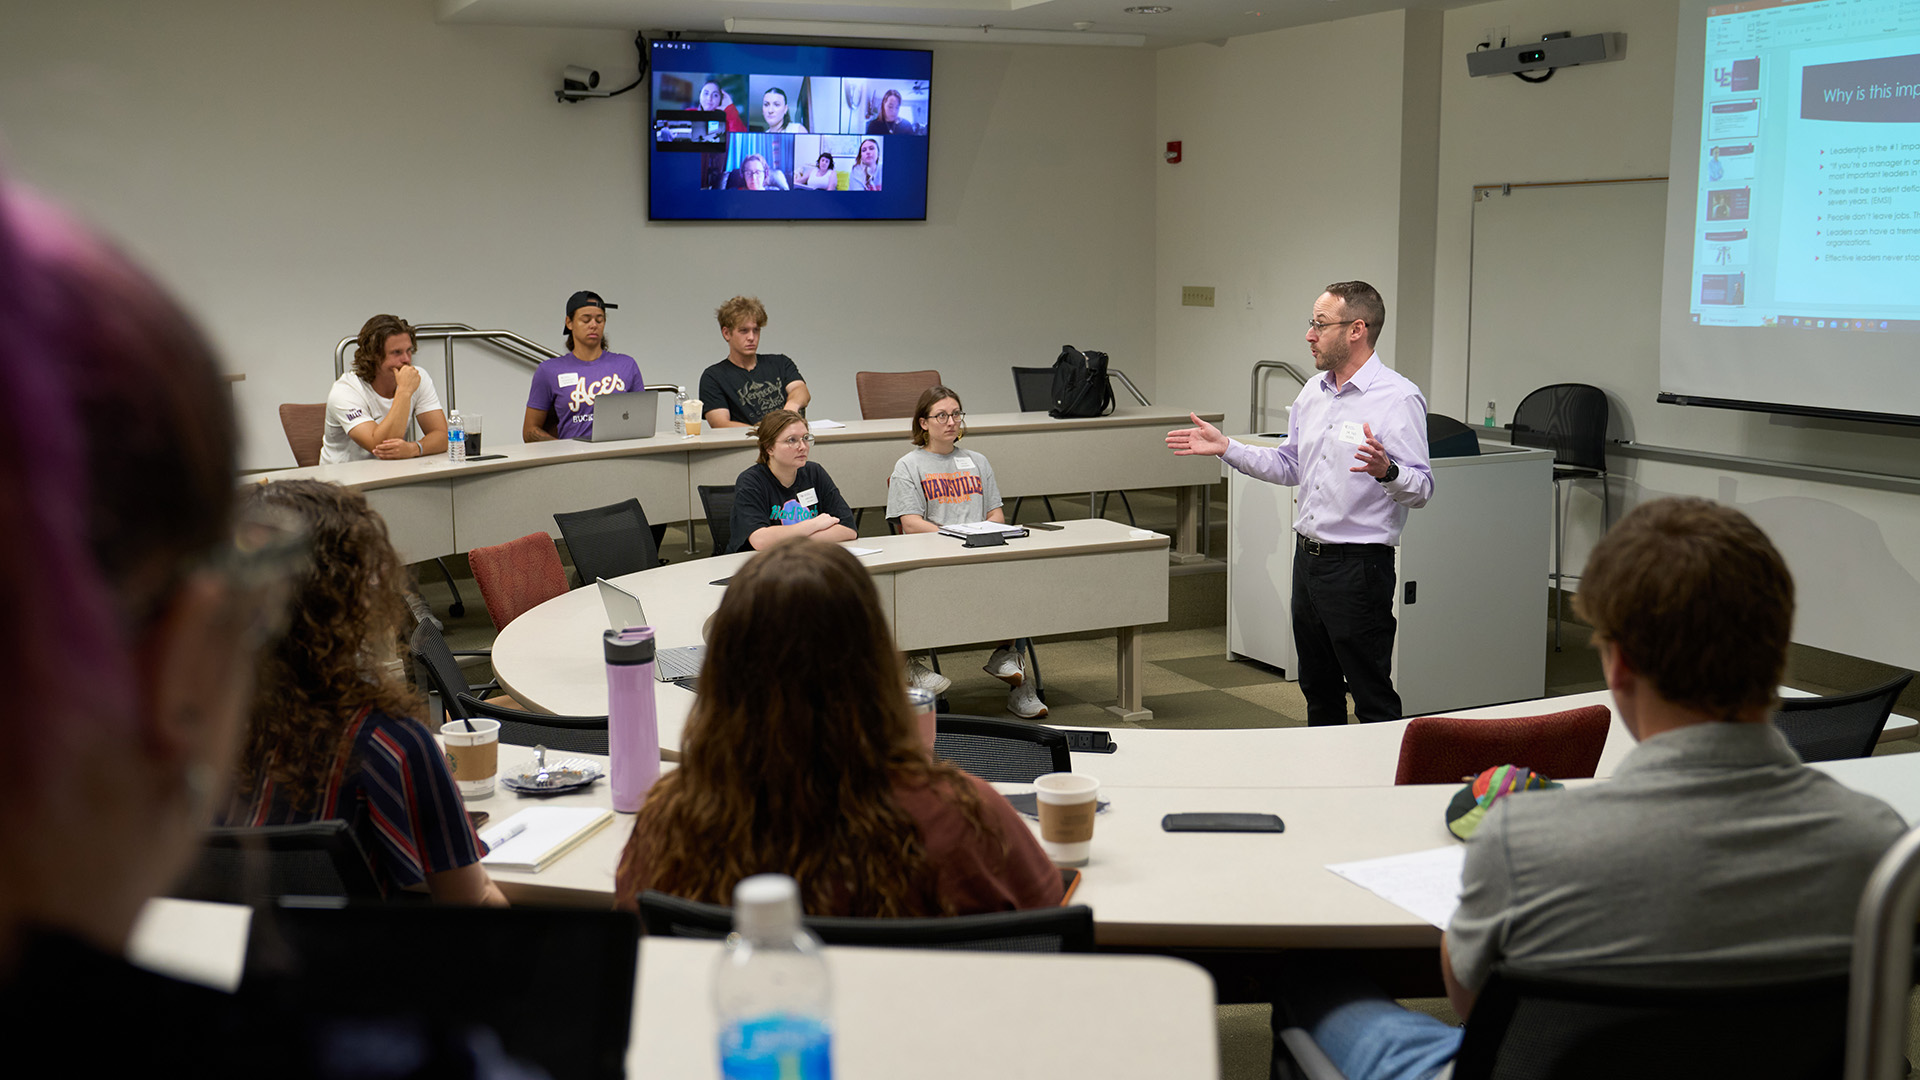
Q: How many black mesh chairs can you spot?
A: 11